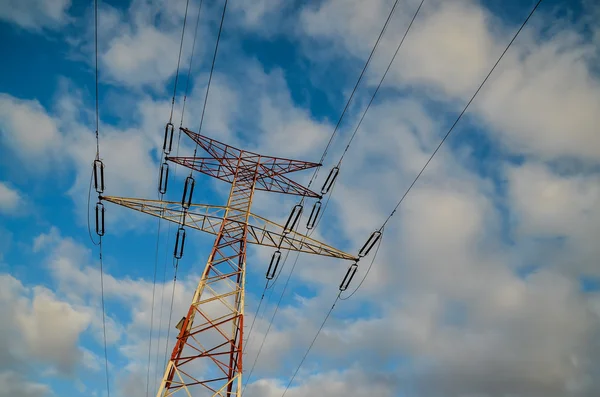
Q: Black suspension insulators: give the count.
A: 12